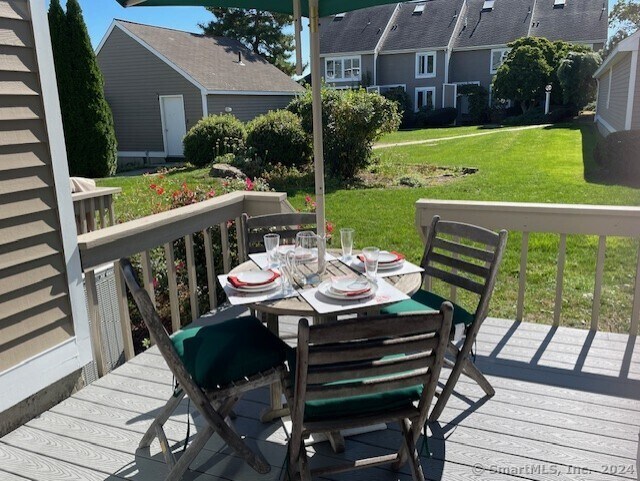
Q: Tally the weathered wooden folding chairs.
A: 4